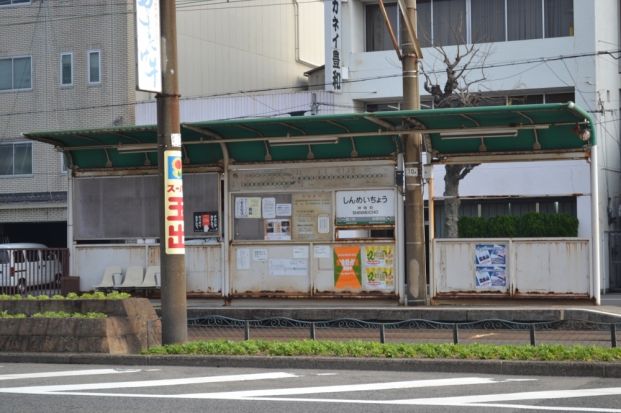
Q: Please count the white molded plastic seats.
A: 3